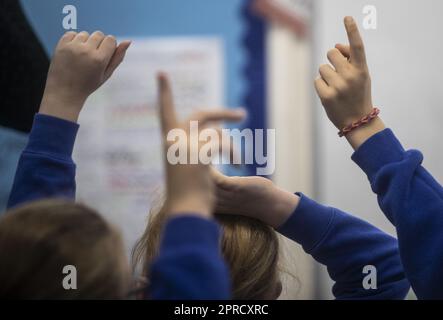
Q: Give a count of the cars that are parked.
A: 0